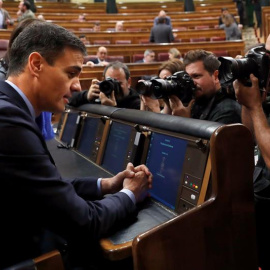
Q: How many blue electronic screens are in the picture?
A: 4